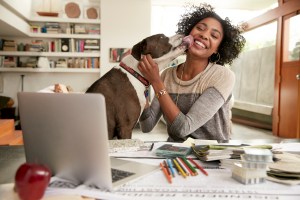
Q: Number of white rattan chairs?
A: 0